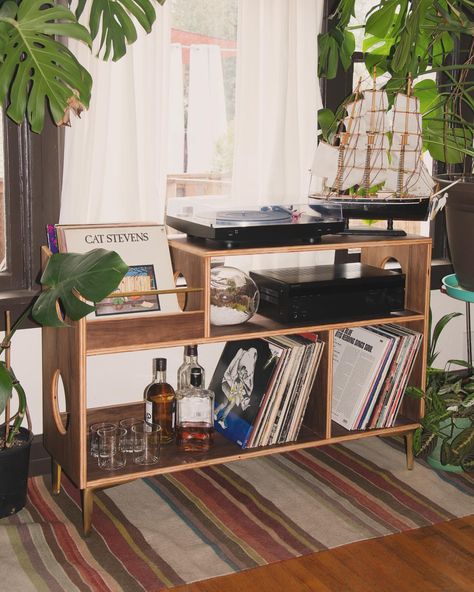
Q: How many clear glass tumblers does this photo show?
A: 4